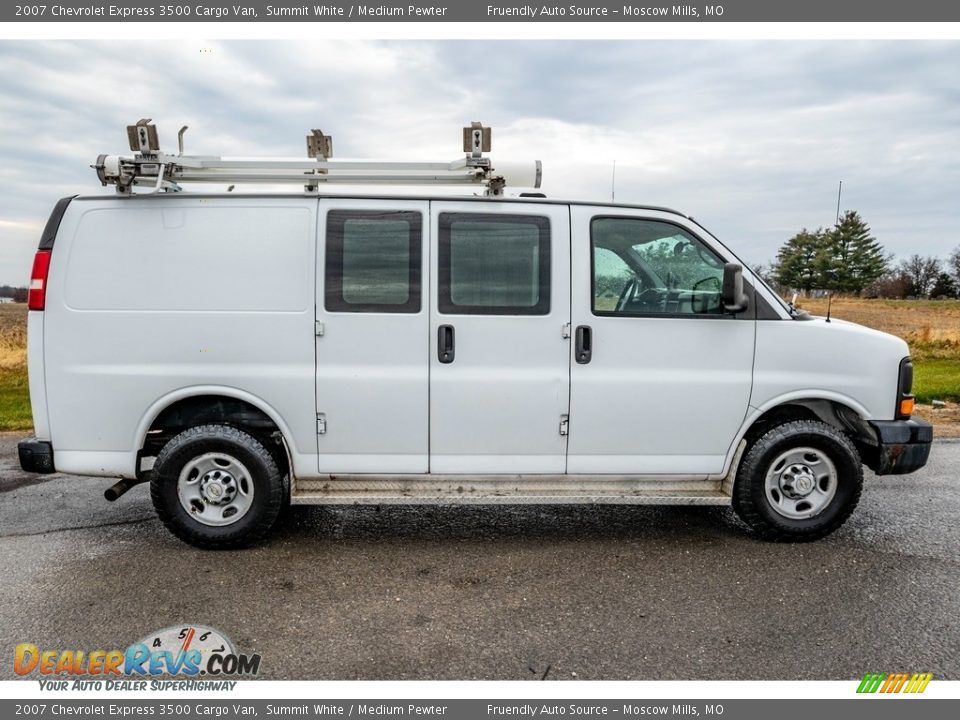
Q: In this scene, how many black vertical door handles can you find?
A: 2